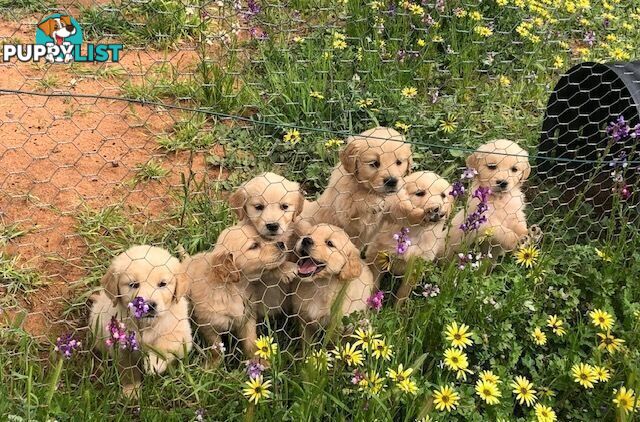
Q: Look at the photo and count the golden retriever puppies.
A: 7